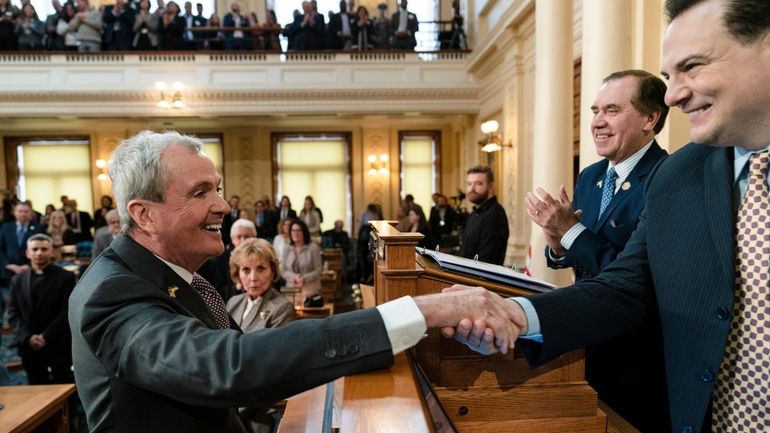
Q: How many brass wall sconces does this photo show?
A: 4